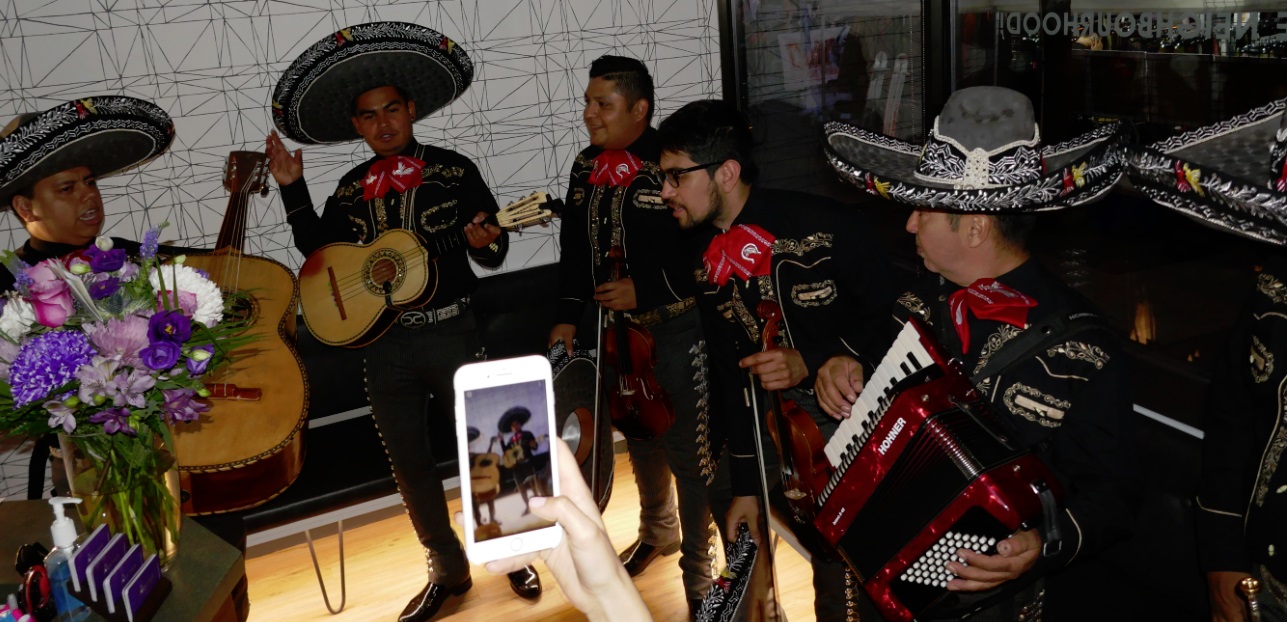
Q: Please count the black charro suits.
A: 6